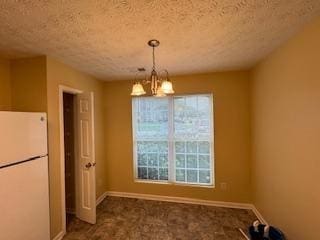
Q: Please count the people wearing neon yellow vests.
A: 0